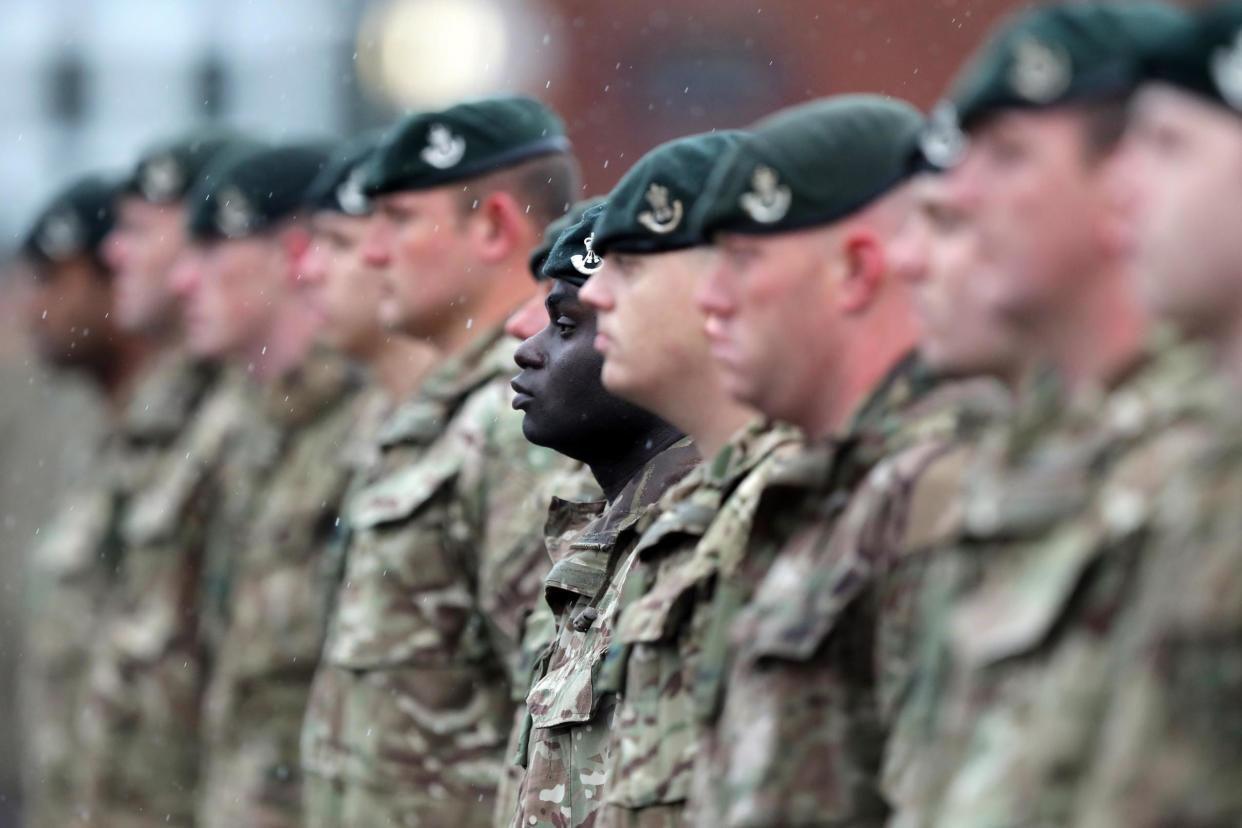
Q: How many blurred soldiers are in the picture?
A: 11